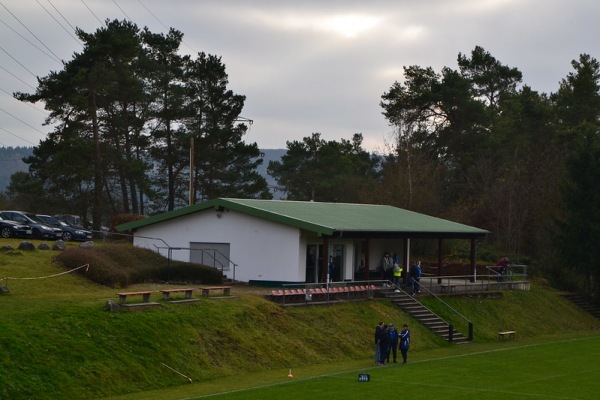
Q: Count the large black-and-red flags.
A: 0